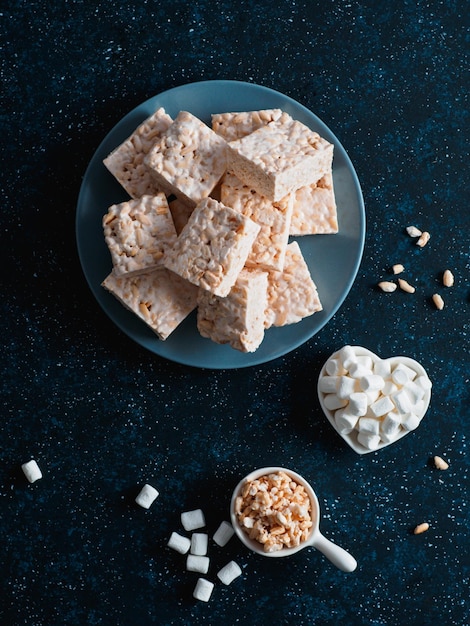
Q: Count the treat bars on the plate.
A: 11